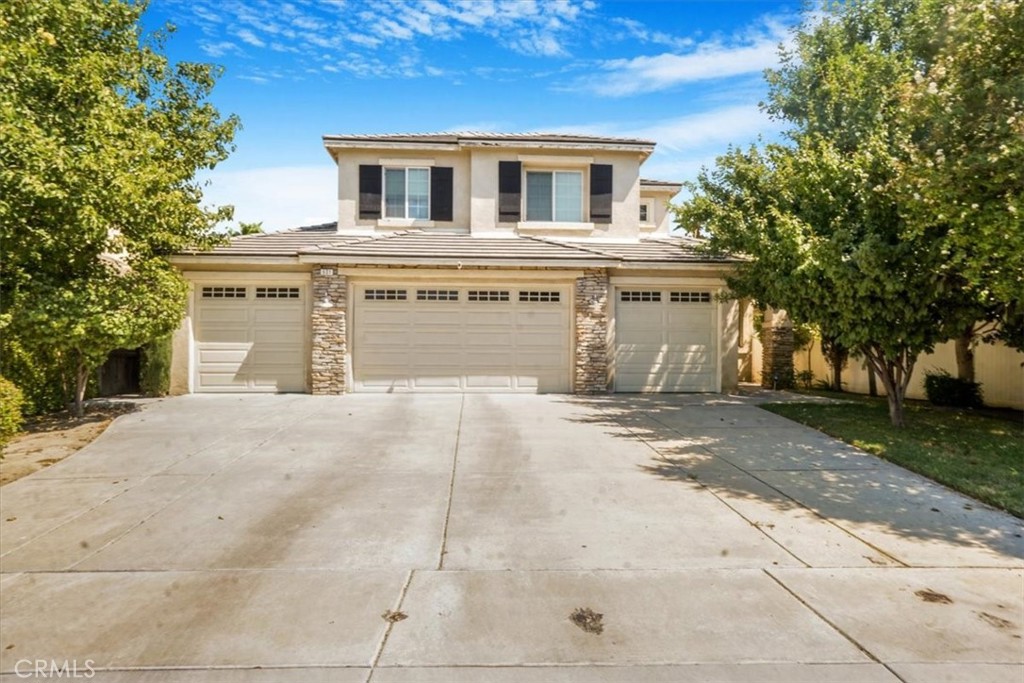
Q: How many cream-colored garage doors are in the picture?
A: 3